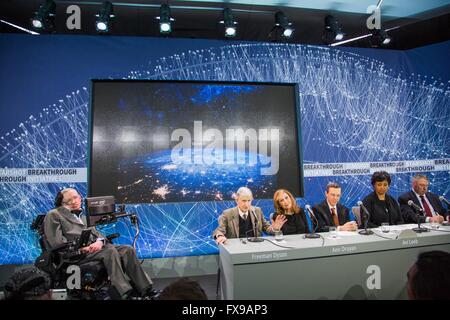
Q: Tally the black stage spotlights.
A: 7